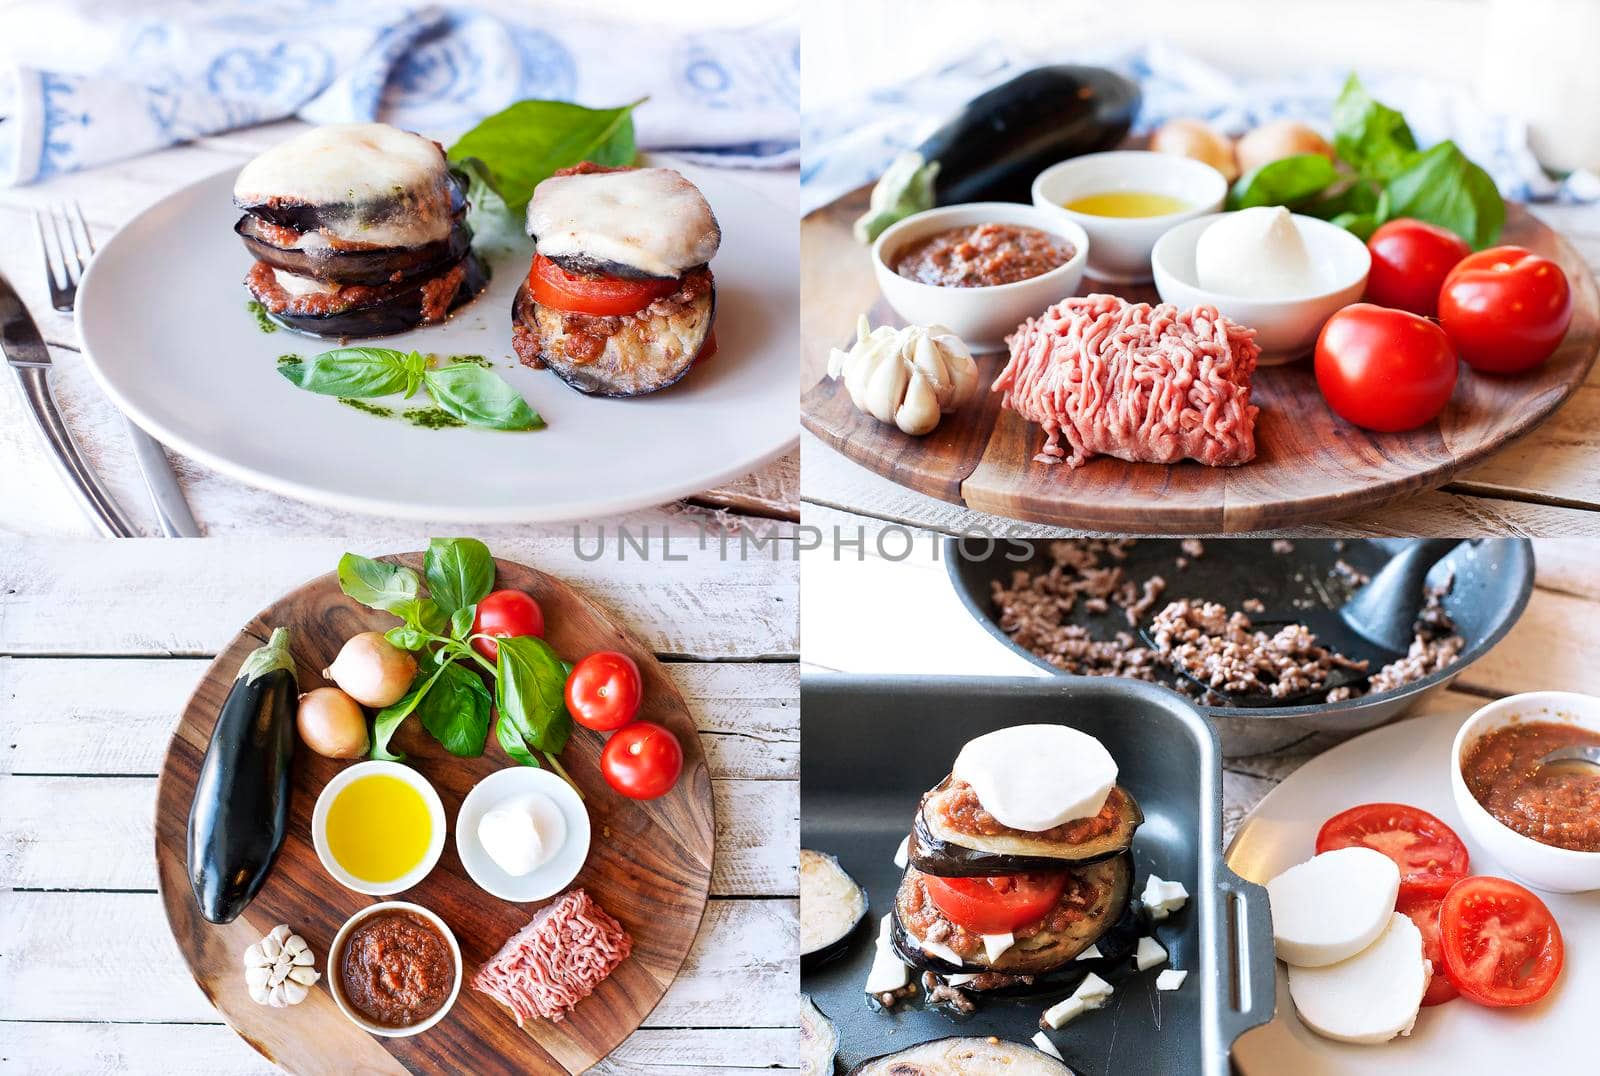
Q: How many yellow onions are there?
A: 4